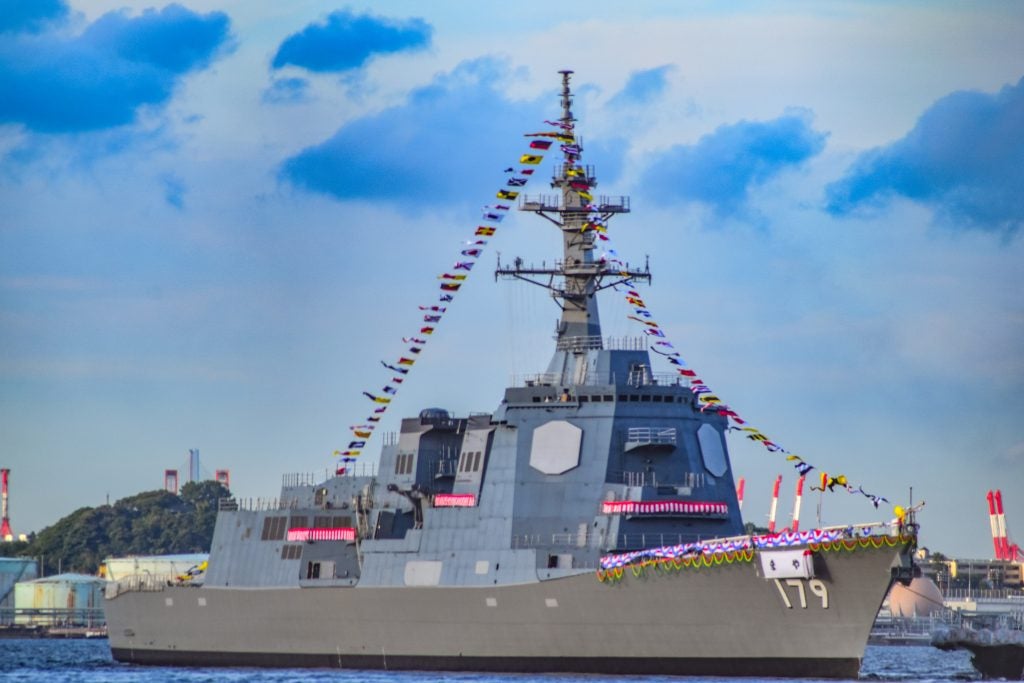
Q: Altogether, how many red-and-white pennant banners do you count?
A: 3